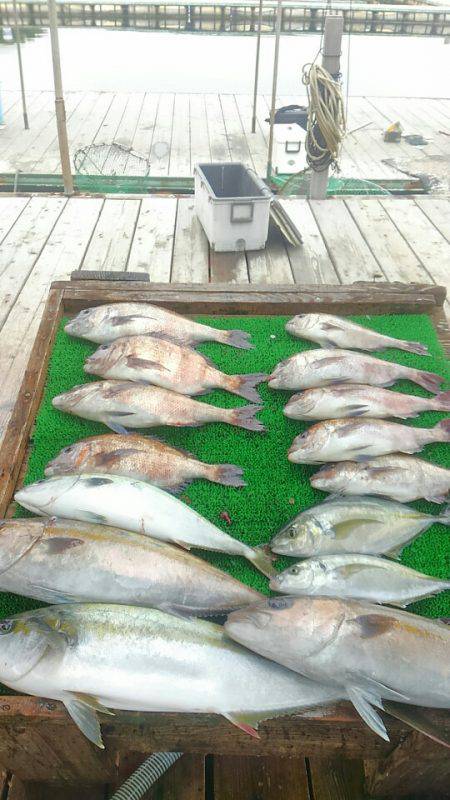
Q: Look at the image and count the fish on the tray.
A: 15